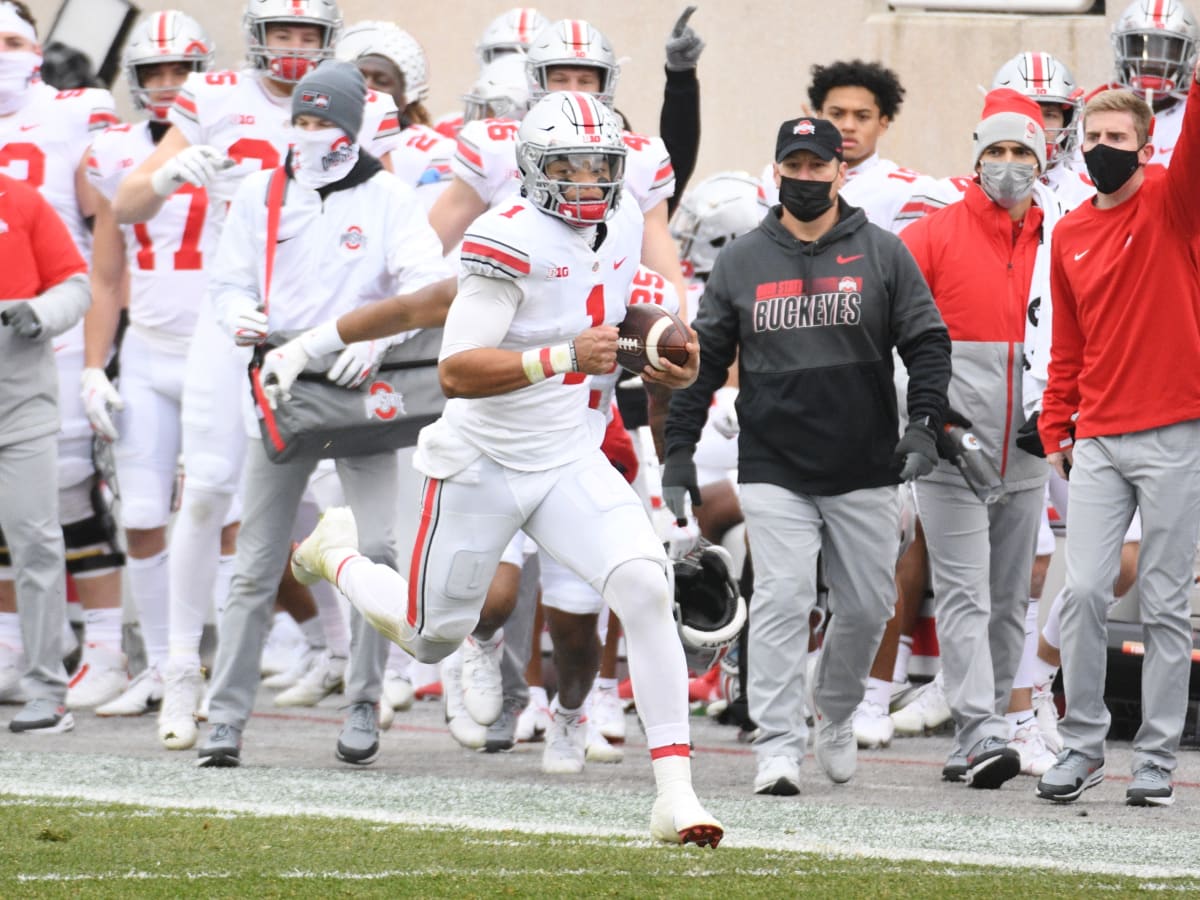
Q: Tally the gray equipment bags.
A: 1